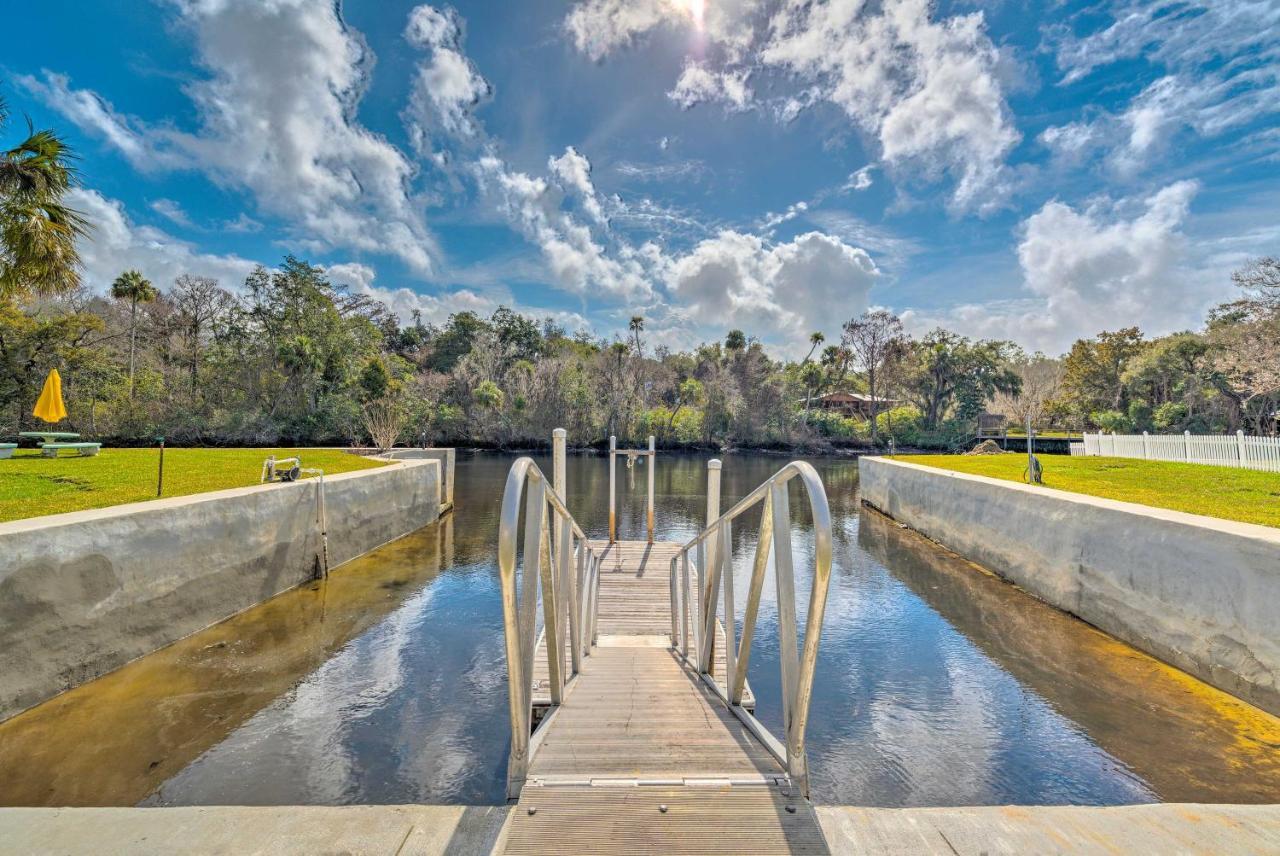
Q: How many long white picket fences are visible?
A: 1